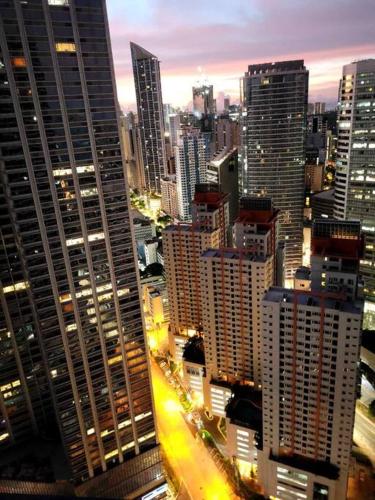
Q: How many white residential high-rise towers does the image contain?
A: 3